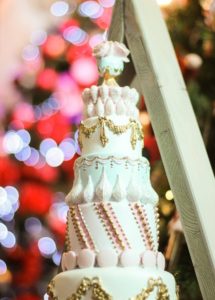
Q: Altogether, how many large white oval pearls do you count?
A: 6